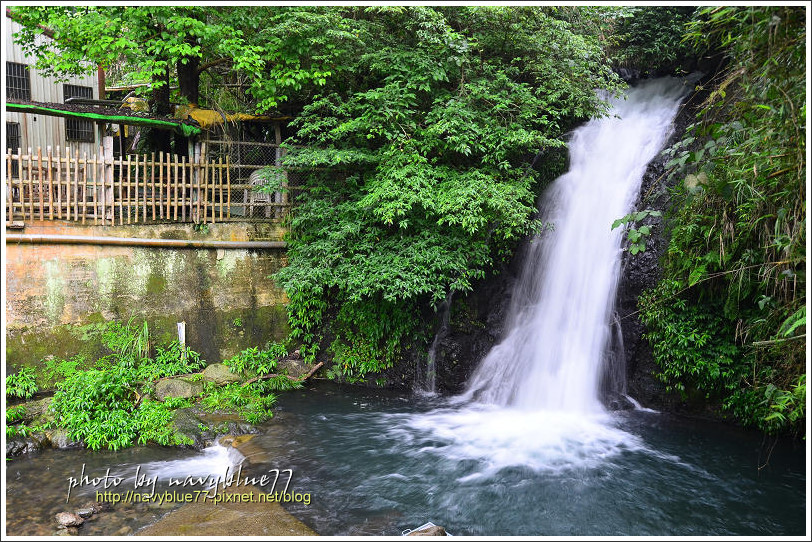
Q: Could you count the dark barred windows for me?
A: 4